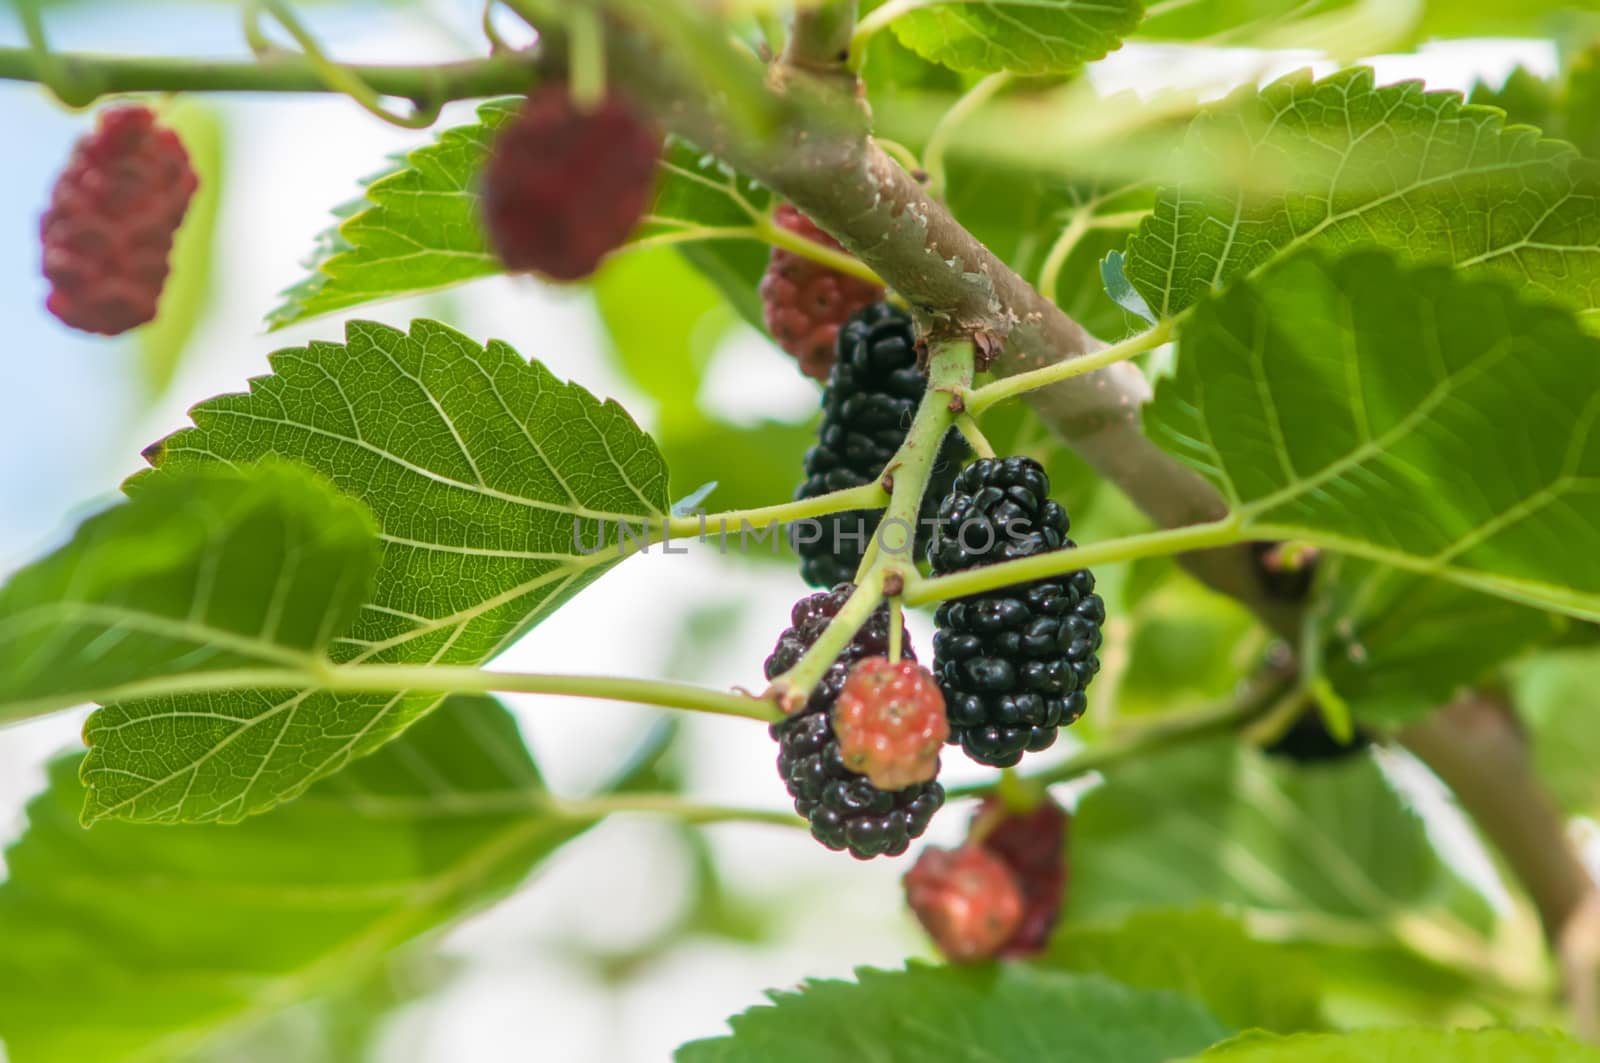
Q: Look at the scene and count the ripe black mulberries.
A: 3